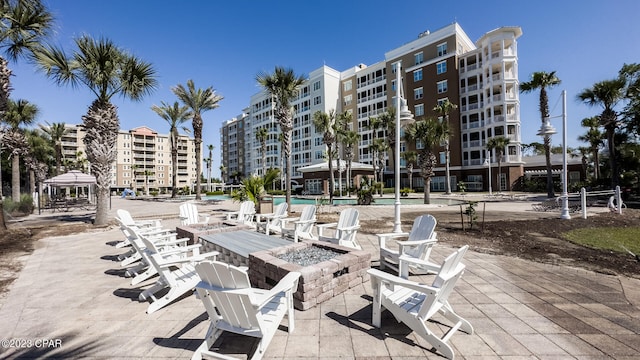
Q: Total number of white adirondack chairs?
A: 12